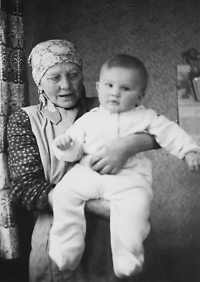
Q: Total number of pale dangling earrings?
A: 0